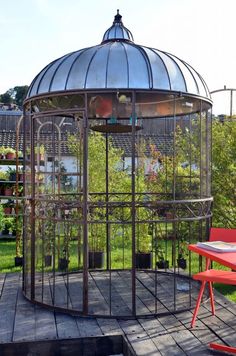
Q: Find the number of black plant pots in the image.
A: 7